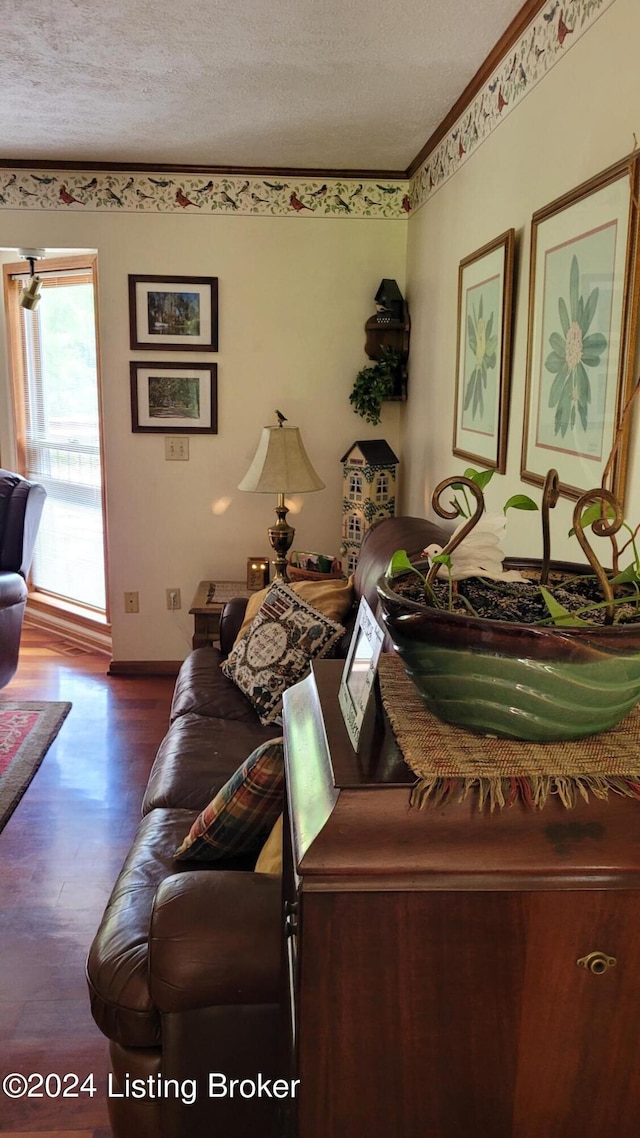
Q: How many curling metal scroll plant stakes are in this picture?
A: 3